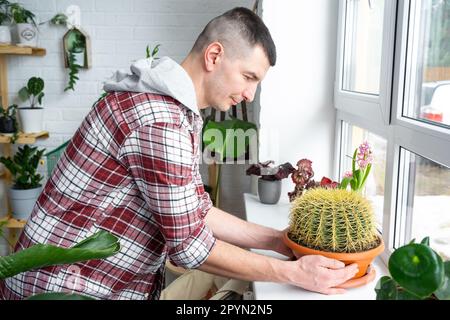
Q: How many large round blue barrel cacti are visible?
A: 0